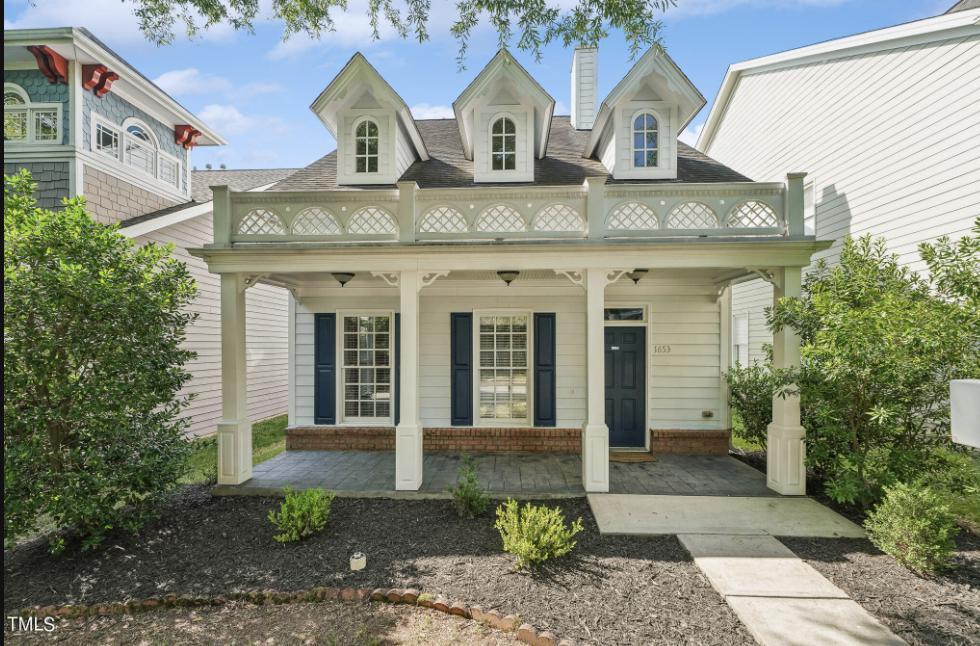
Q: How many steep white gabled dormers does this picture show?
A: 3